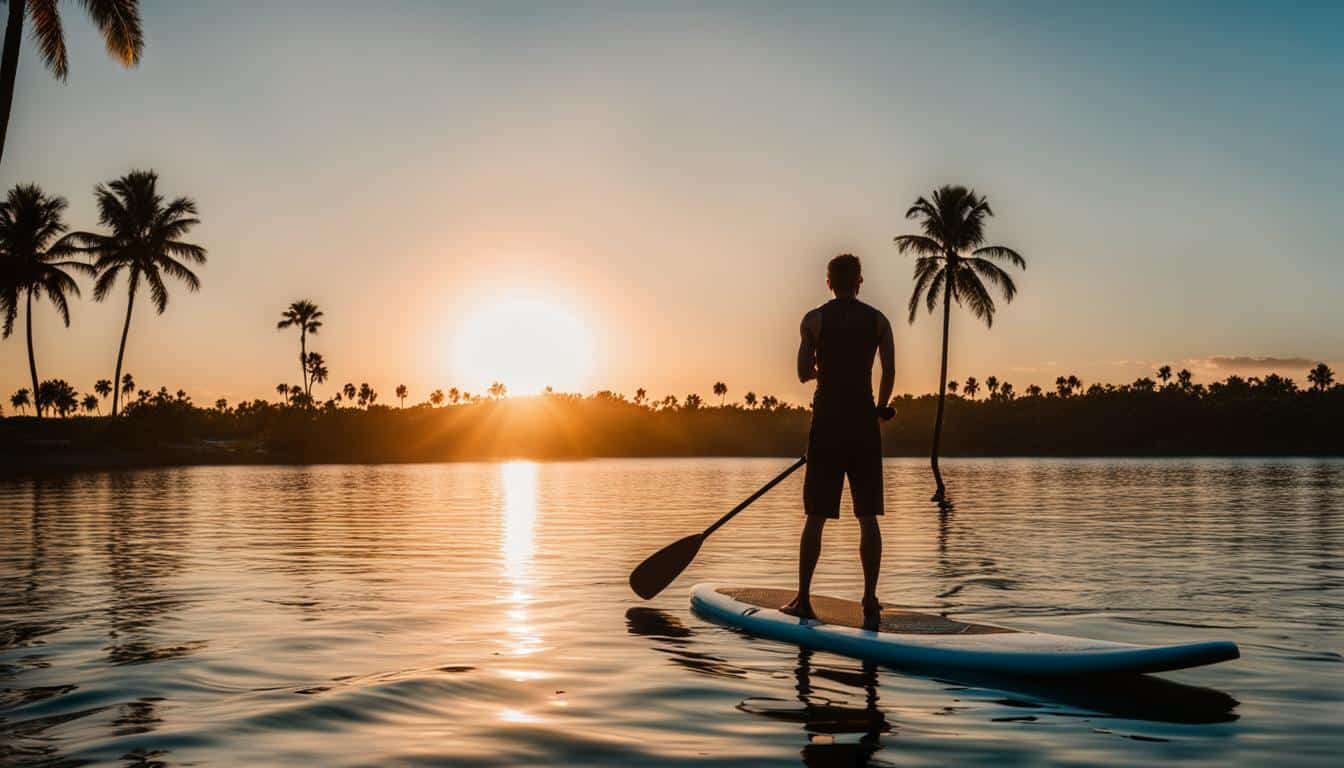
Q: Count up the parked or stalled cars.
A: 0